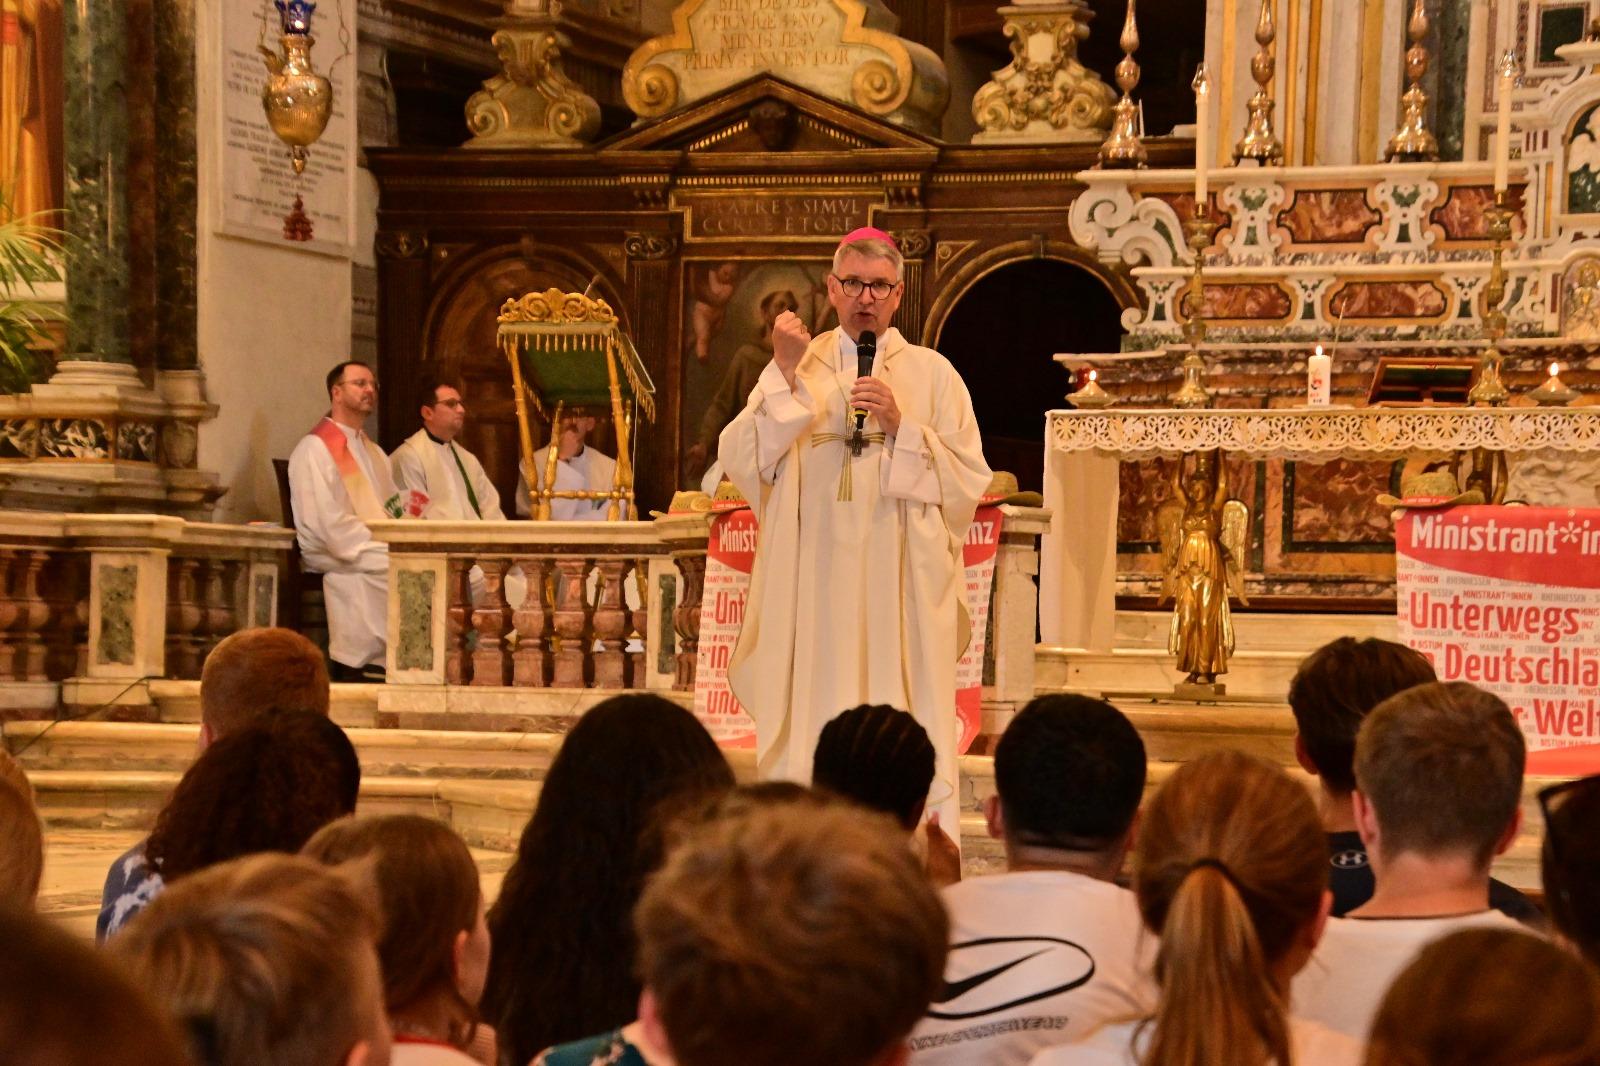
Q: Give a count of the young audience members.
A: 15